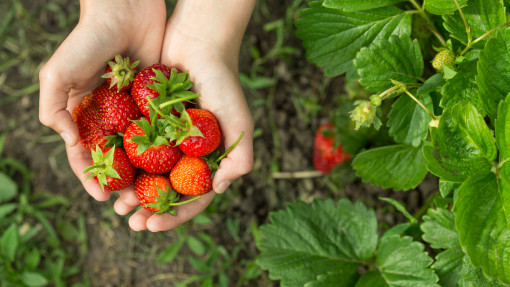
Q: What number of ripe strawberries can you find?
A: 9